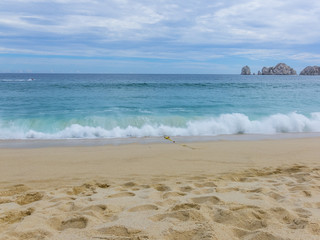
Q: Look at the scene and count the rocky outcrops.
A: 3